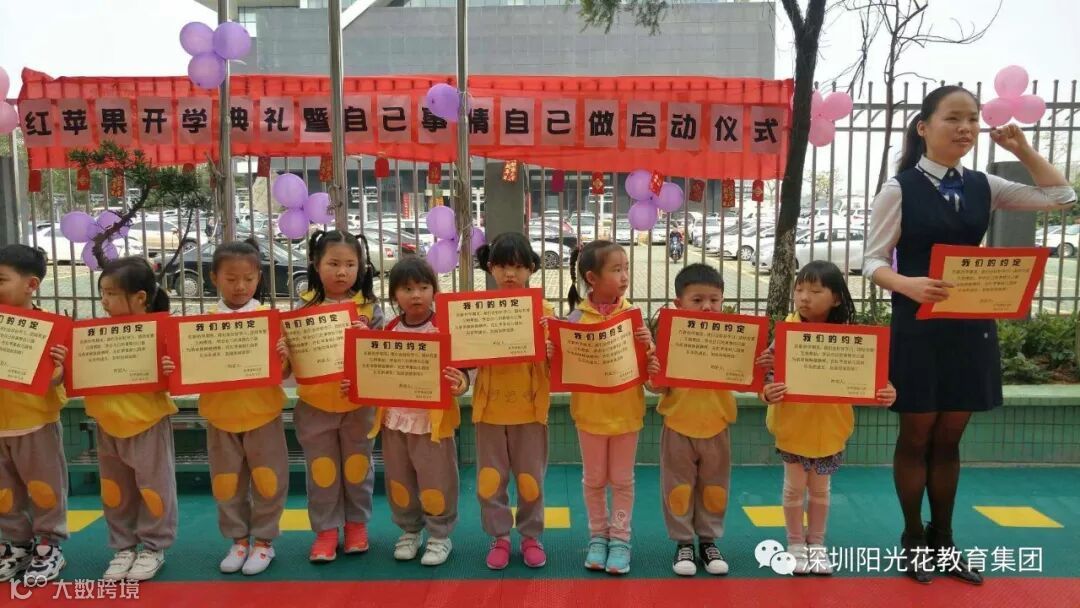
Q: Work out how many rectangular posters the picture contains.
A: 10